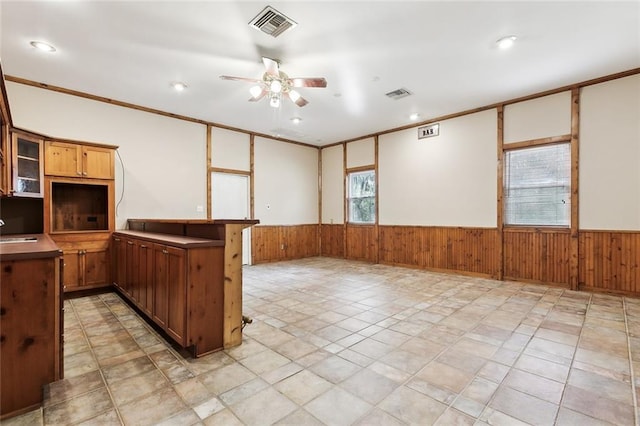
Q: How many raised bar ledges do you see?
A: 1